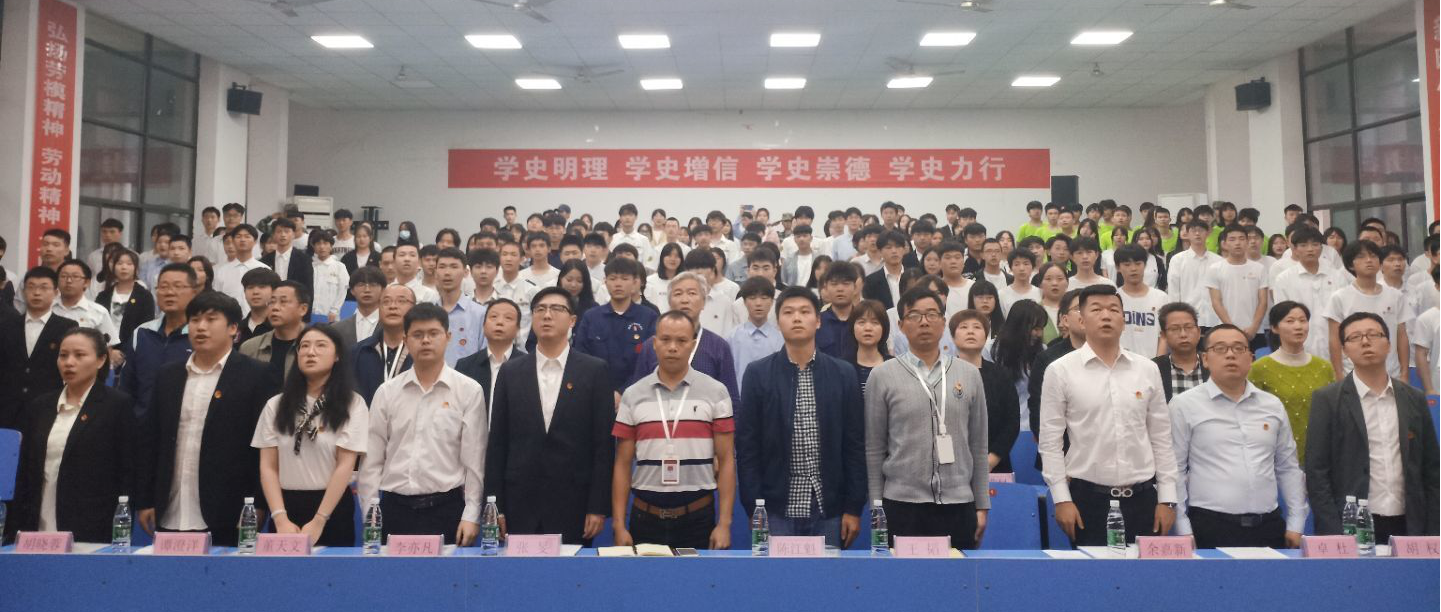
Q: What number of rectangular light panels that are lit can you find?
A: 11